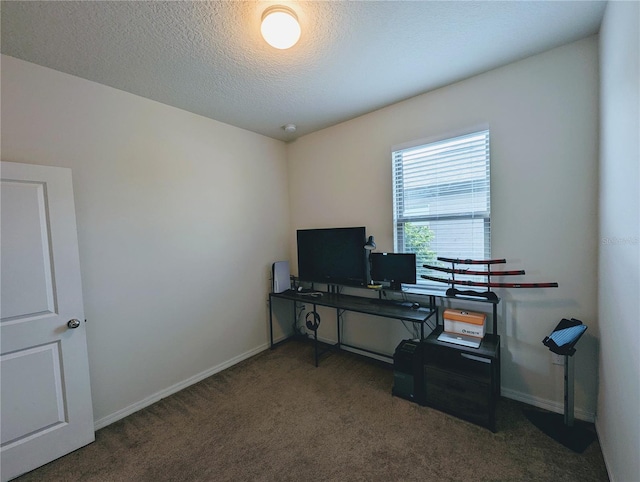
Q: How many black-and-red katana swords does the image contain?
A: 3